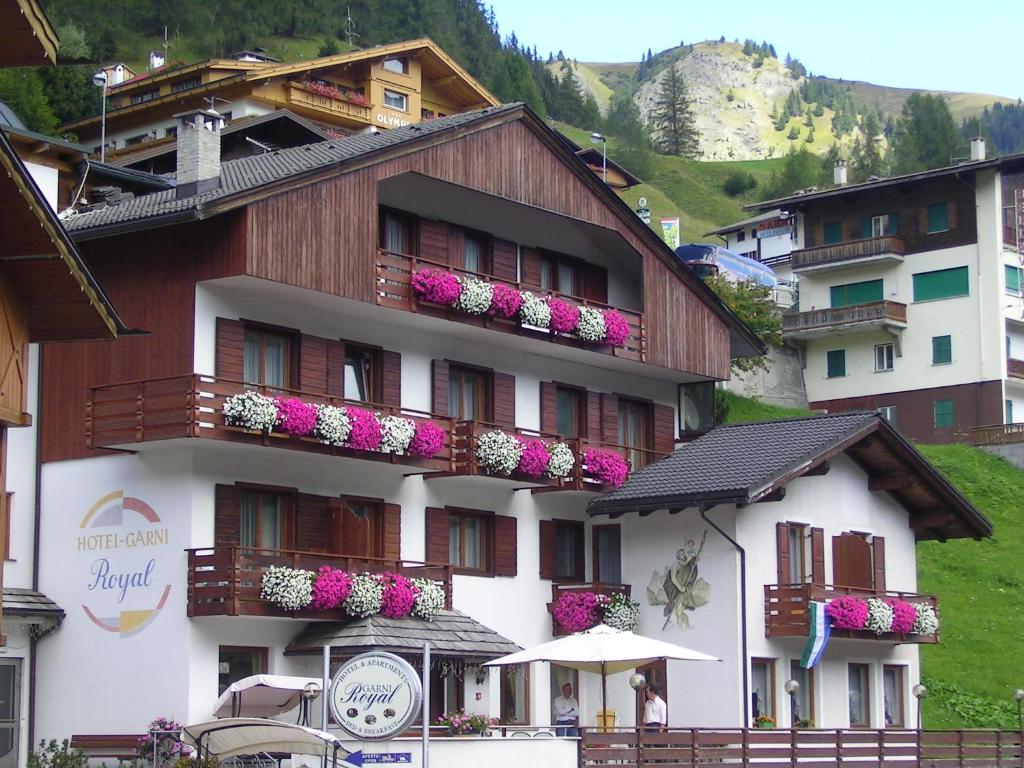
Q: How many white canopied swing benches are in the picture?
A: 2